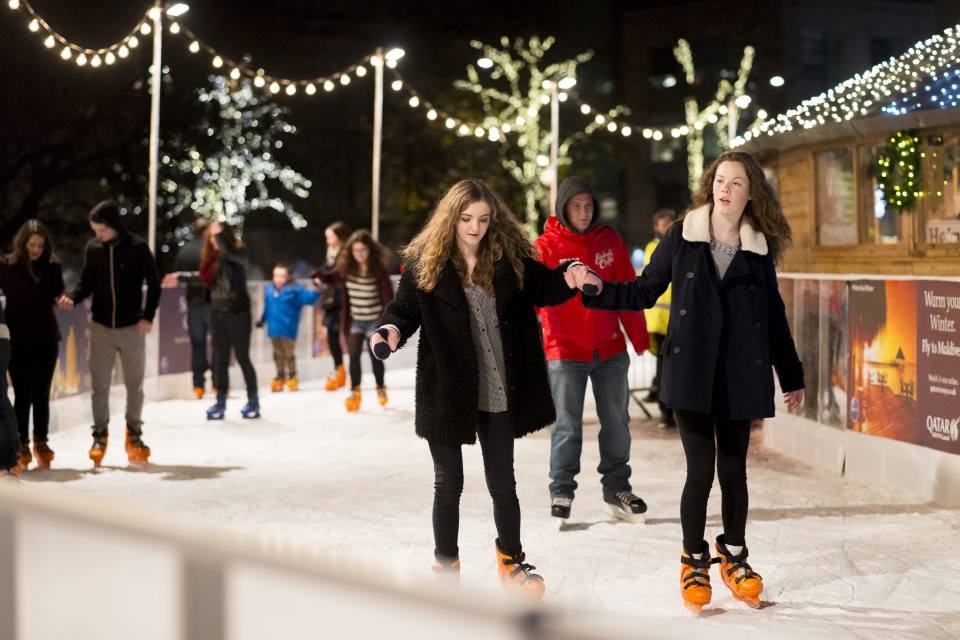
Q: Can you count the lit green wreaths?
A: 1